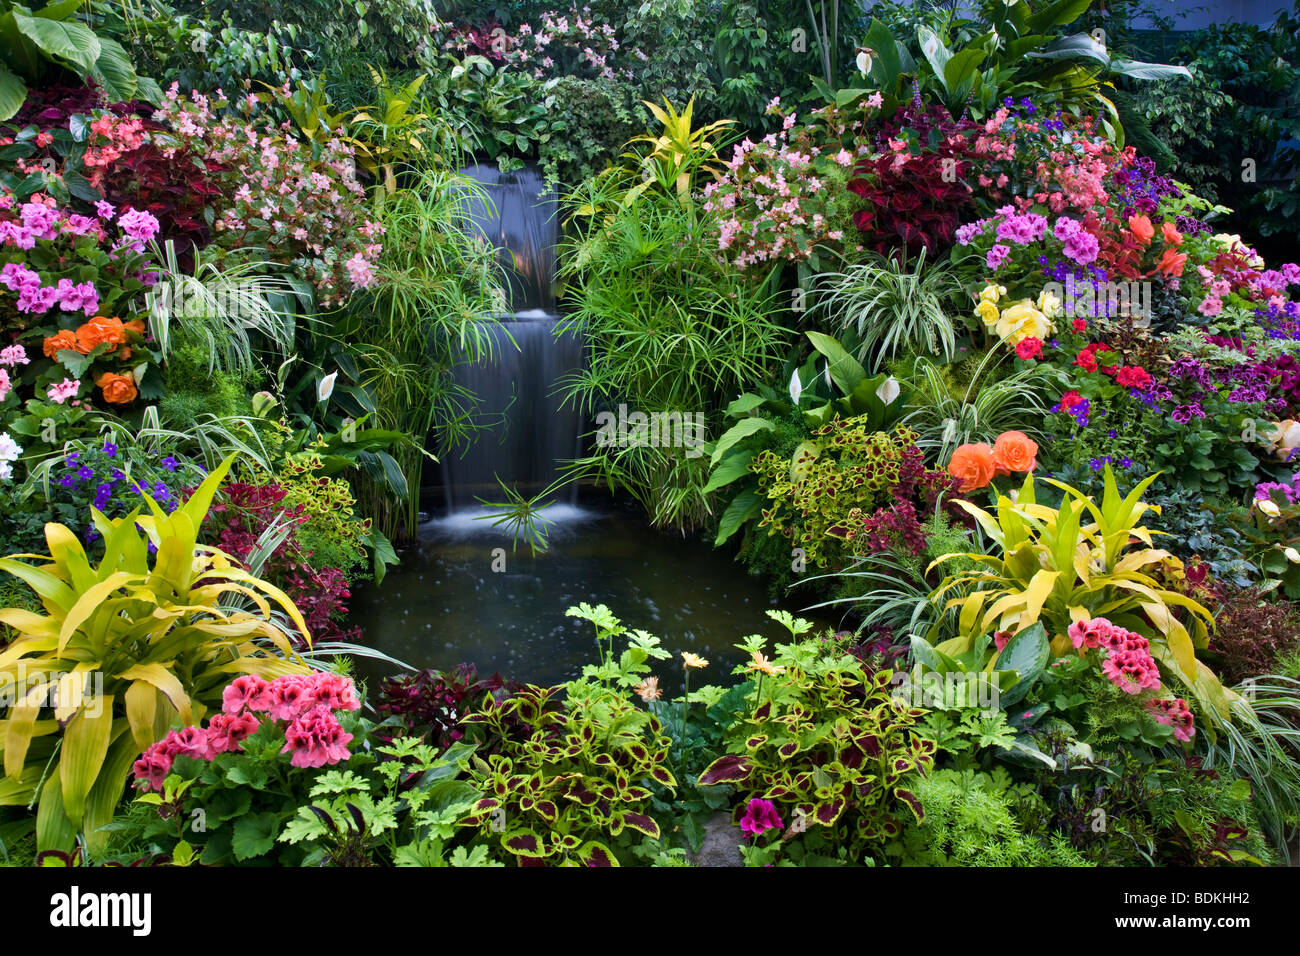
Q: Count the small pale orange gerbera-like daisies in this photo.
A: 3